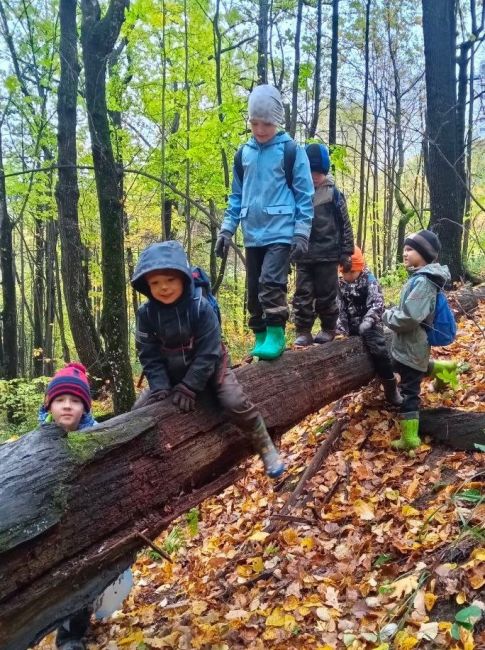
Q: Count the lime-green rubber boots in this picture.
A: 2